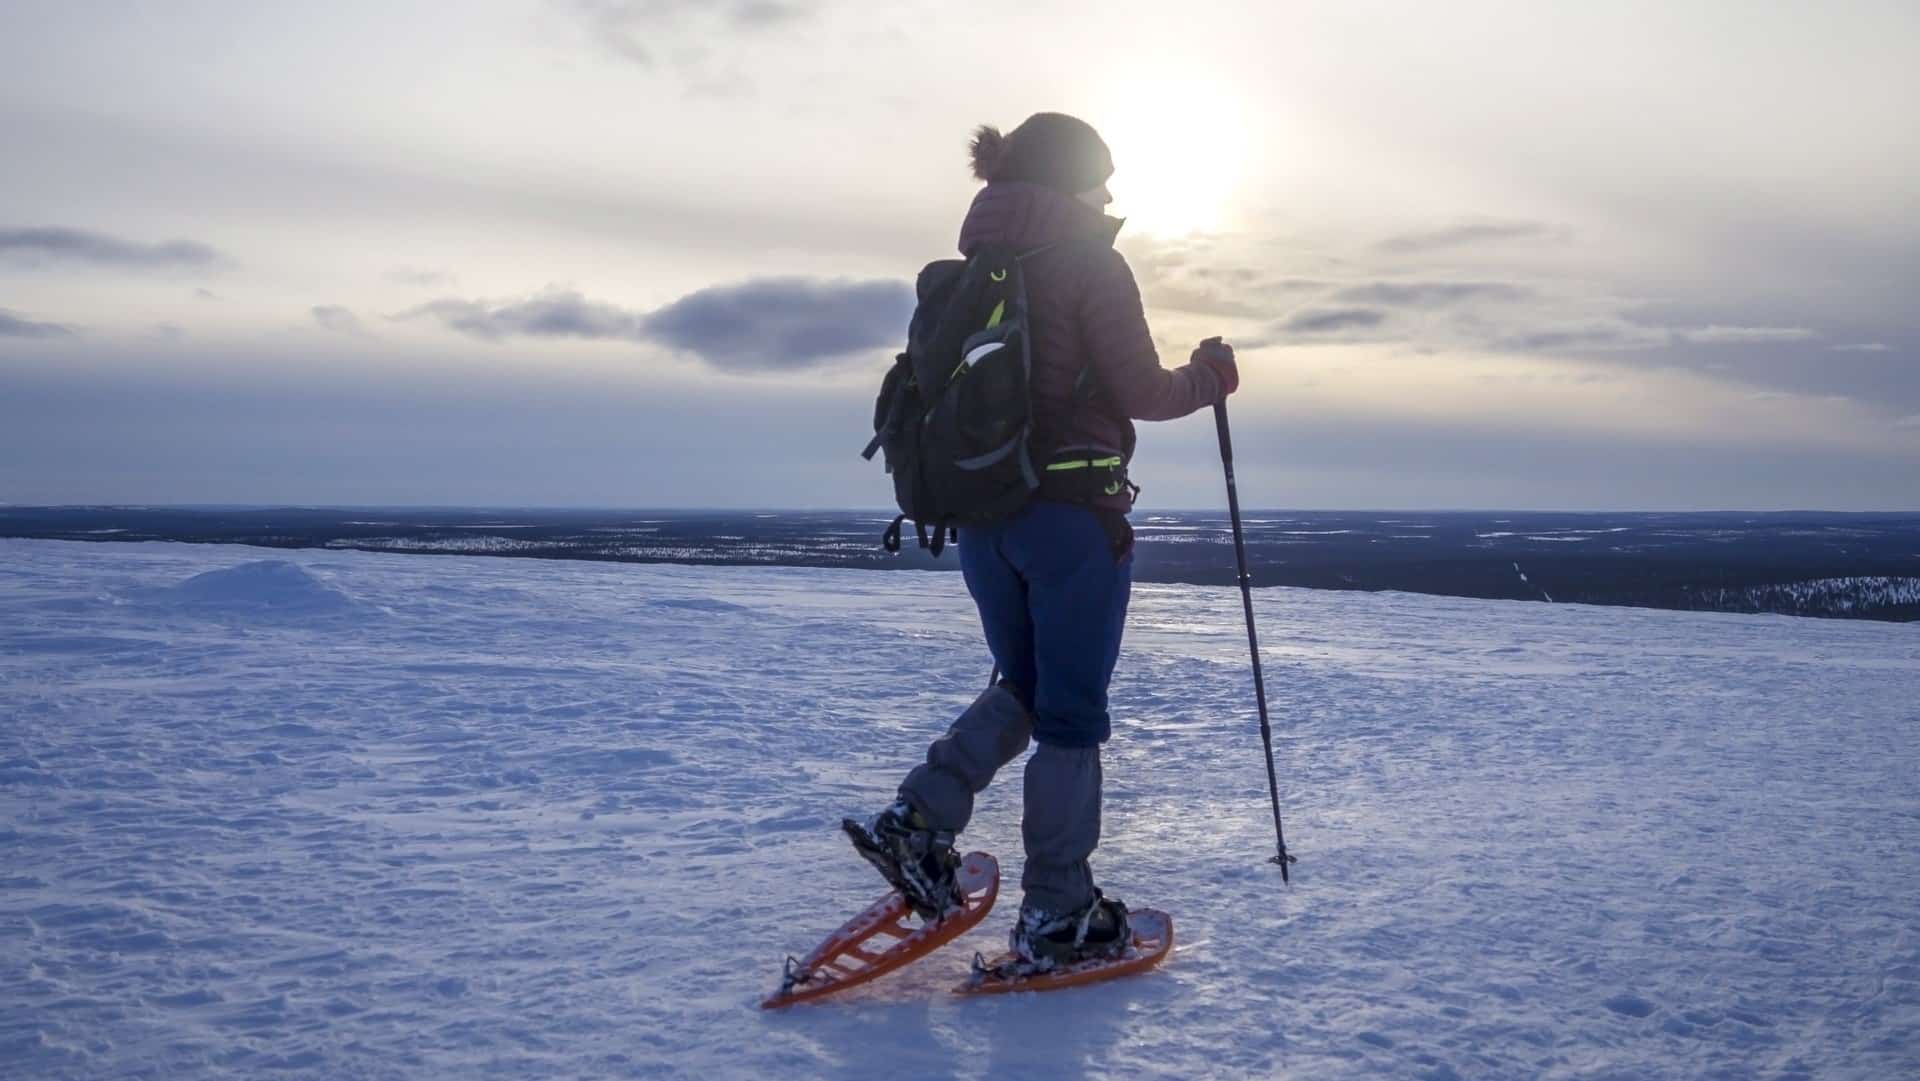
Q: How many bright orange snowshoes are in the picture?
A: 2